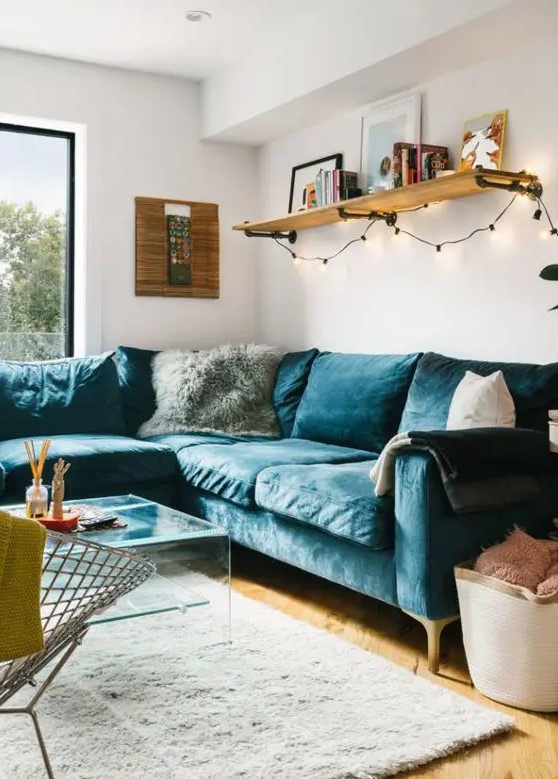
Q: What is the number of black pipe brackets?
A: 3